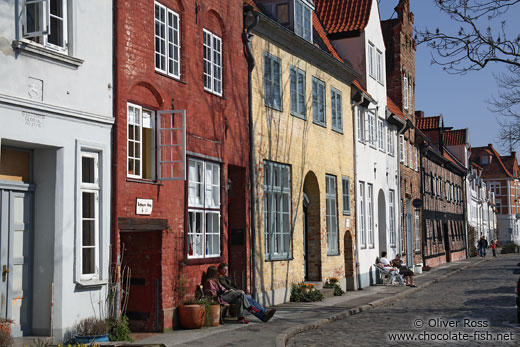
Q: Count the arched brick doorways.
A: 2